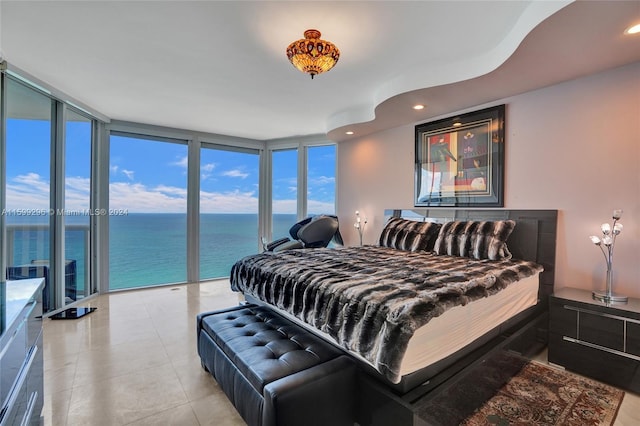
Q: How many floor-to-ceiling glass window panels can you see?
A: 6